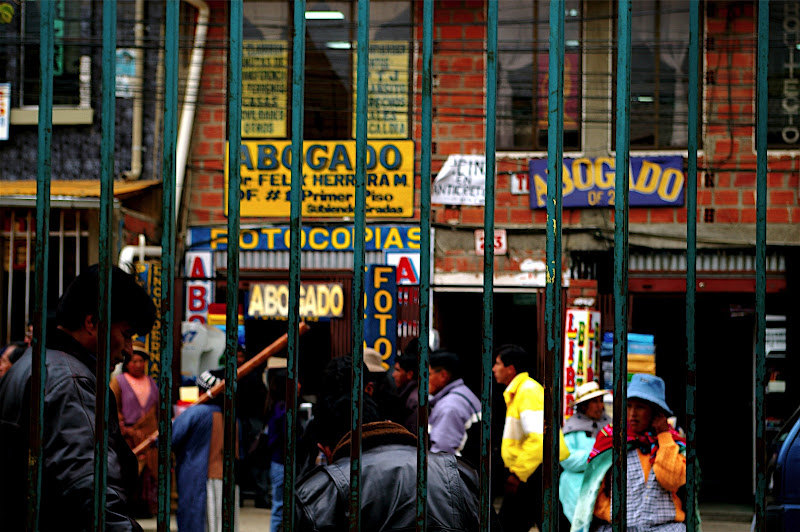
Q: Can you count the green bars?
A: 12